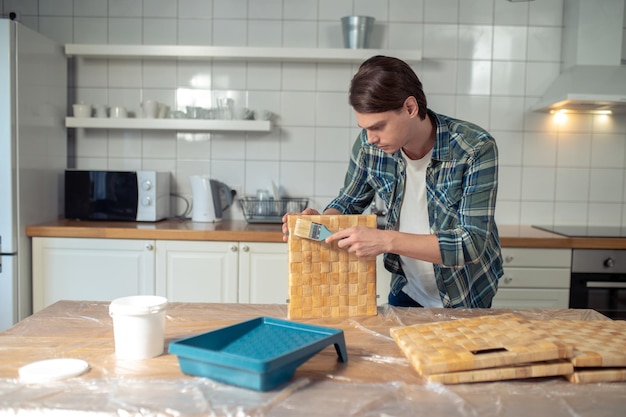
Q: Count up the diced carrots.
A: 0